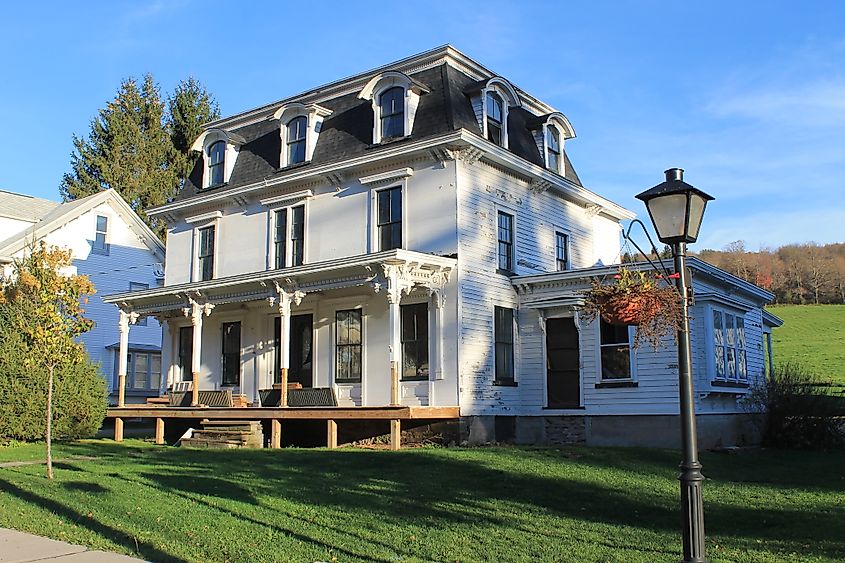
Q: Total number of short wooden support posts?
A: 5